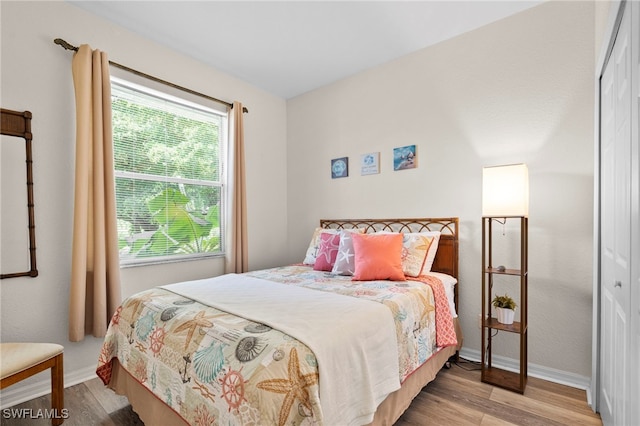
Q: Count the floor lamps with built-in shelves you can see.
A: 1